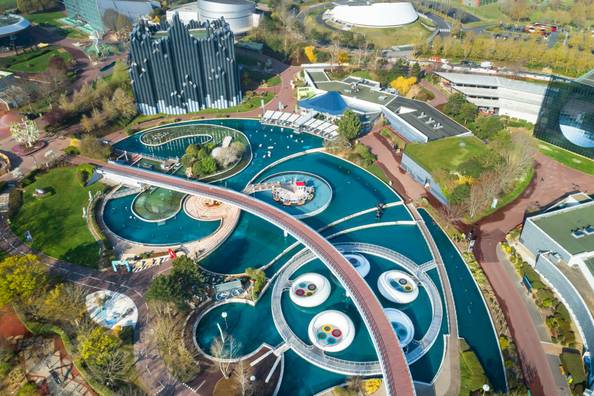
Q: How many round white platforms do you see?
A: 5